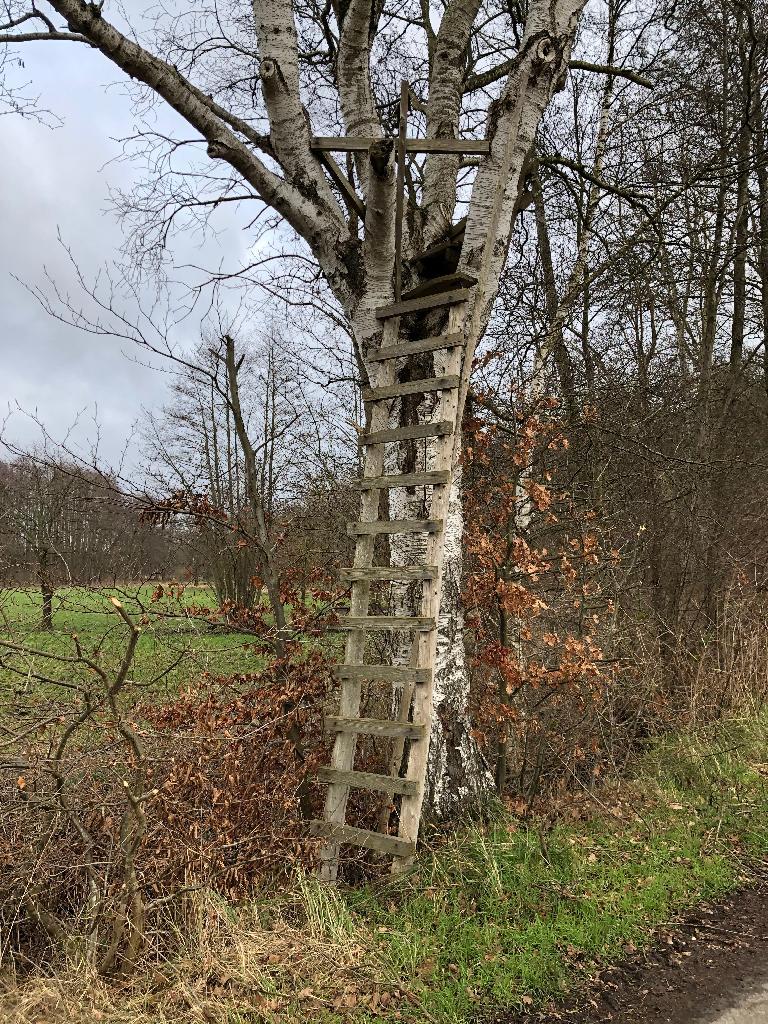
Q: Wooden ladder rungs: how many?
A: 12